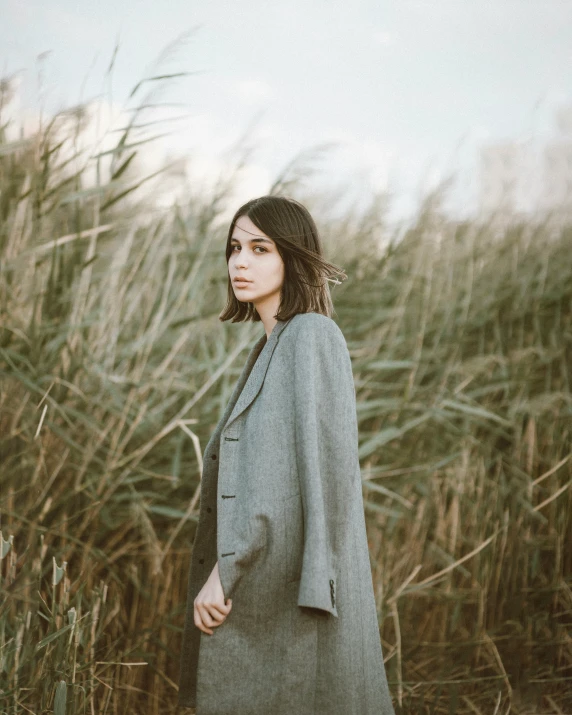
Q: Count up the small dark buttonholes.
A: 3